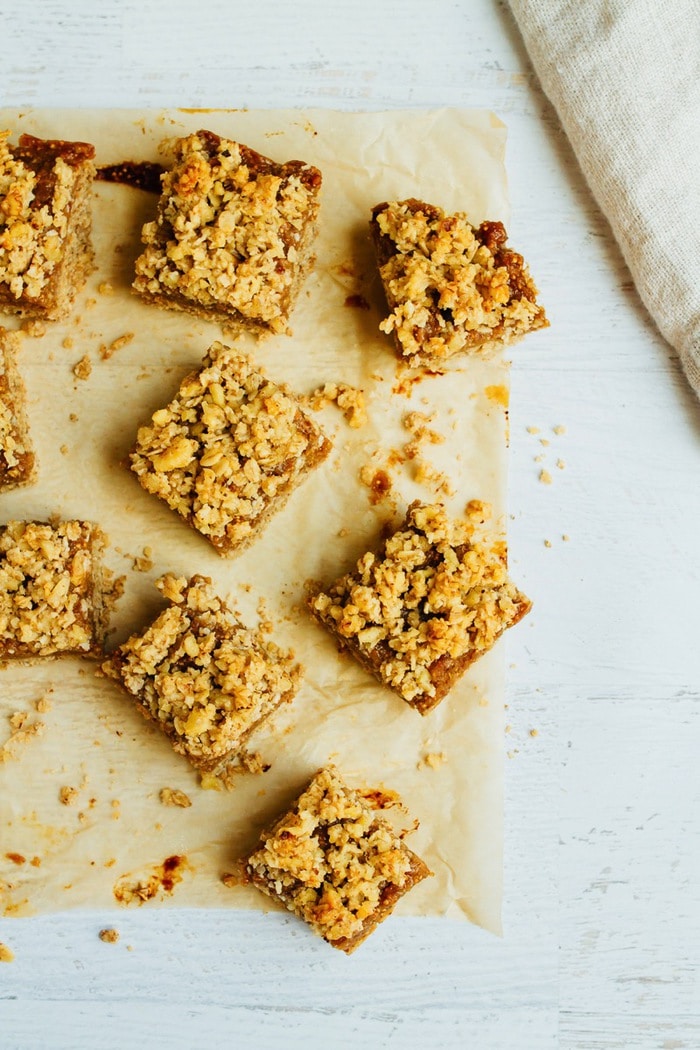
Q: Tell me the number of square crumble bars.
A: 9